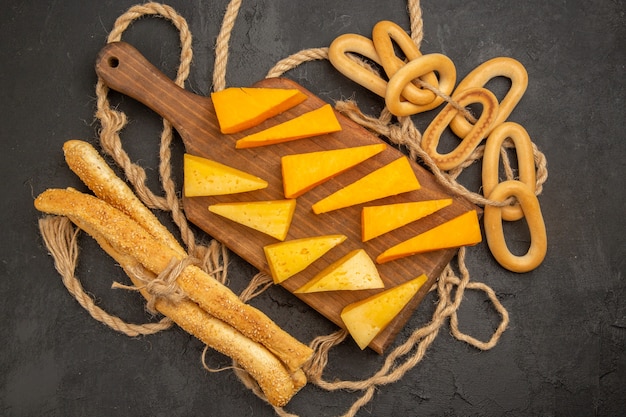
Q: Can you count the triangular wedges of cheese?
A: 11